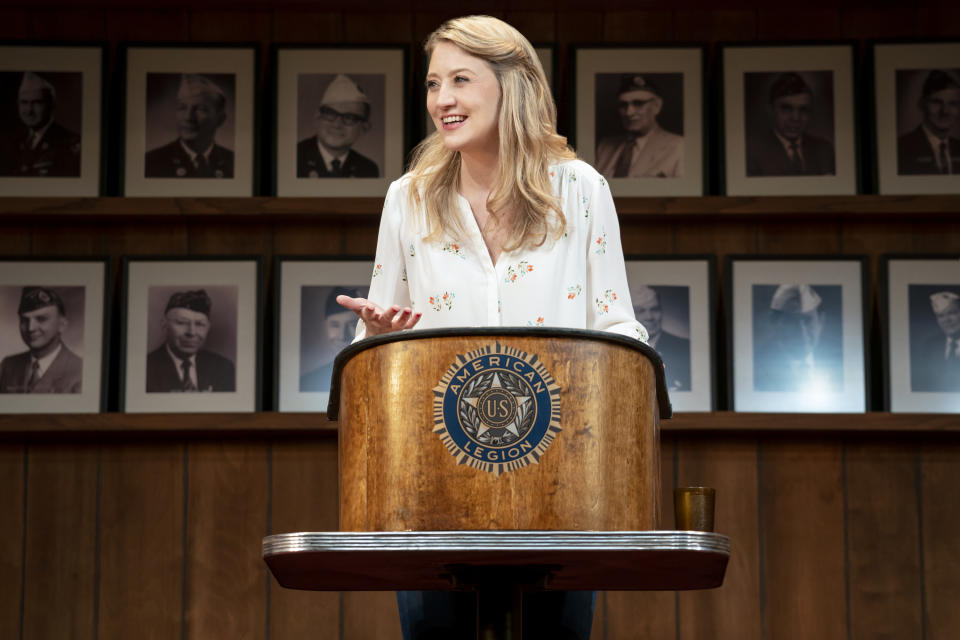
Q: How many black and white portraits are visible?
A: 12